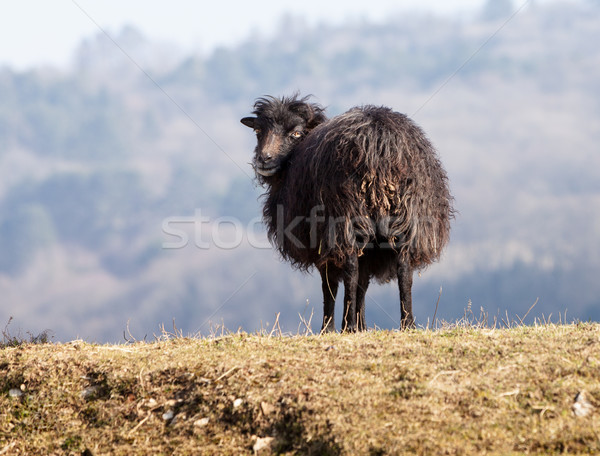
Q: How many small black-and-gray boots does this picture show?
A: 0